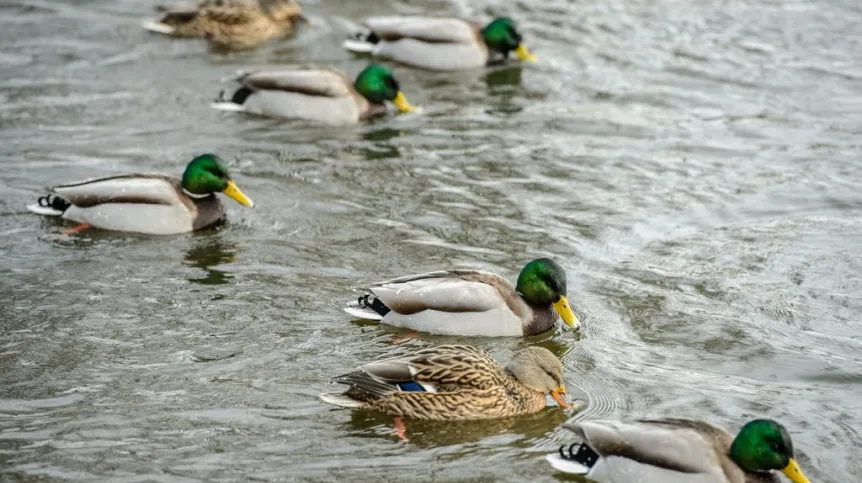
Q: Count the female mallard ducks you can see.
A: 2